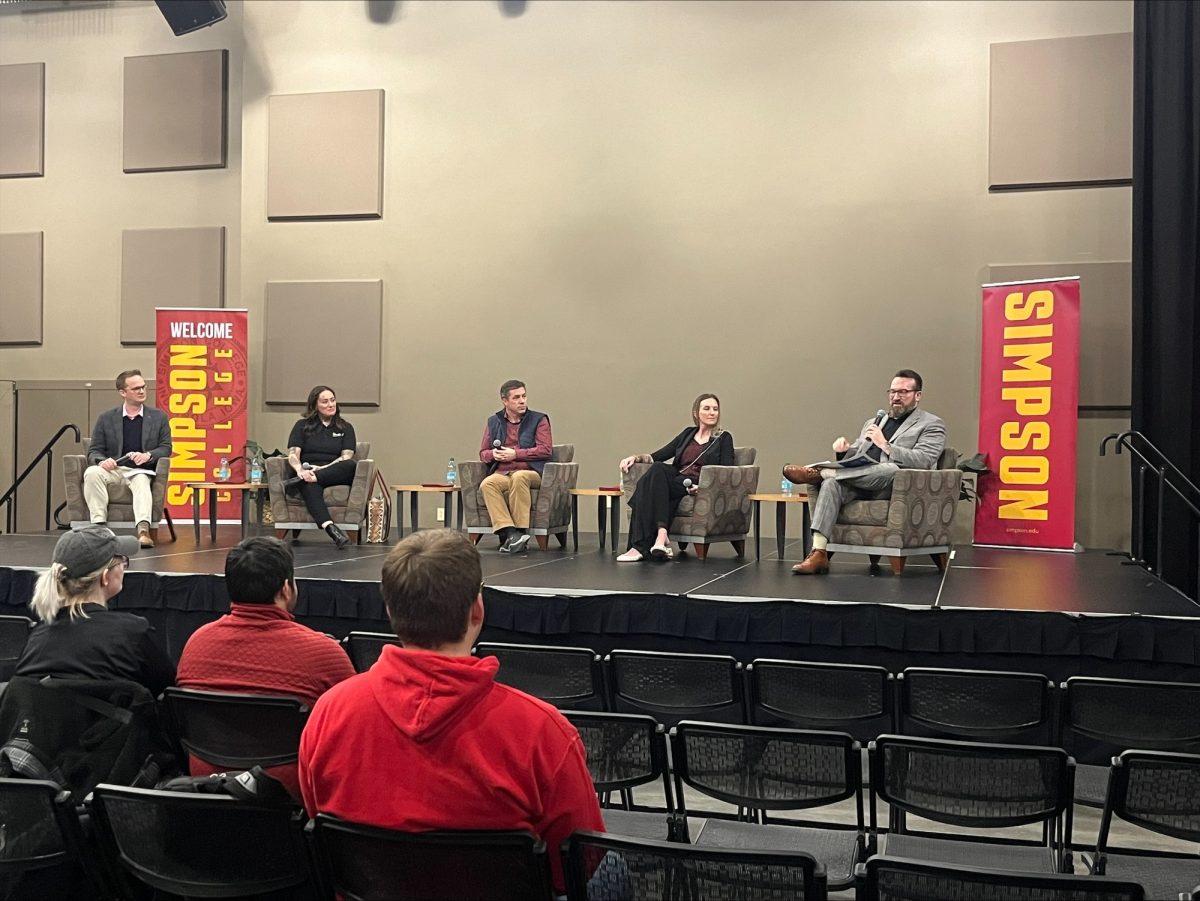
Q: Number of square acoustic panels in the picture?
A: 8